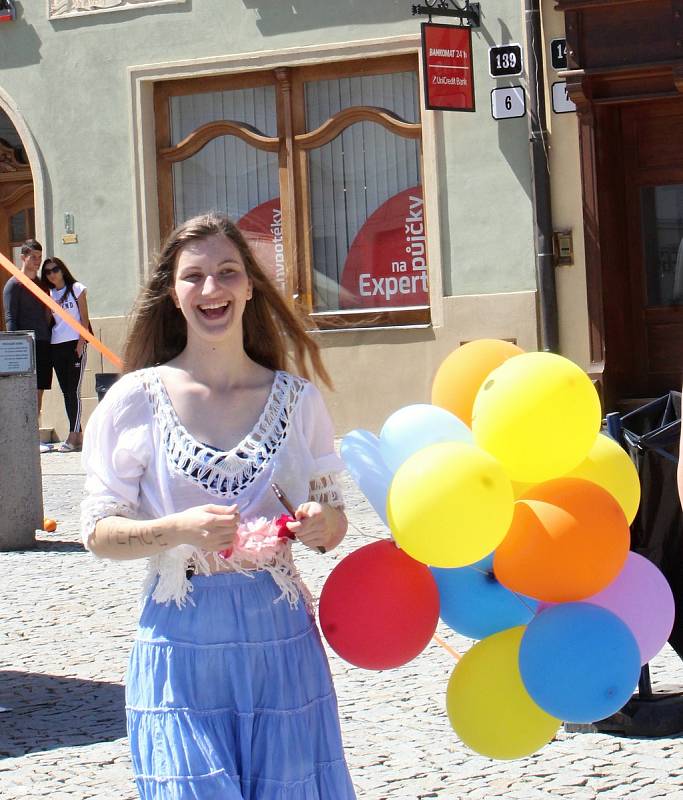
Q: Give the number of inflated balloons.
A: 12